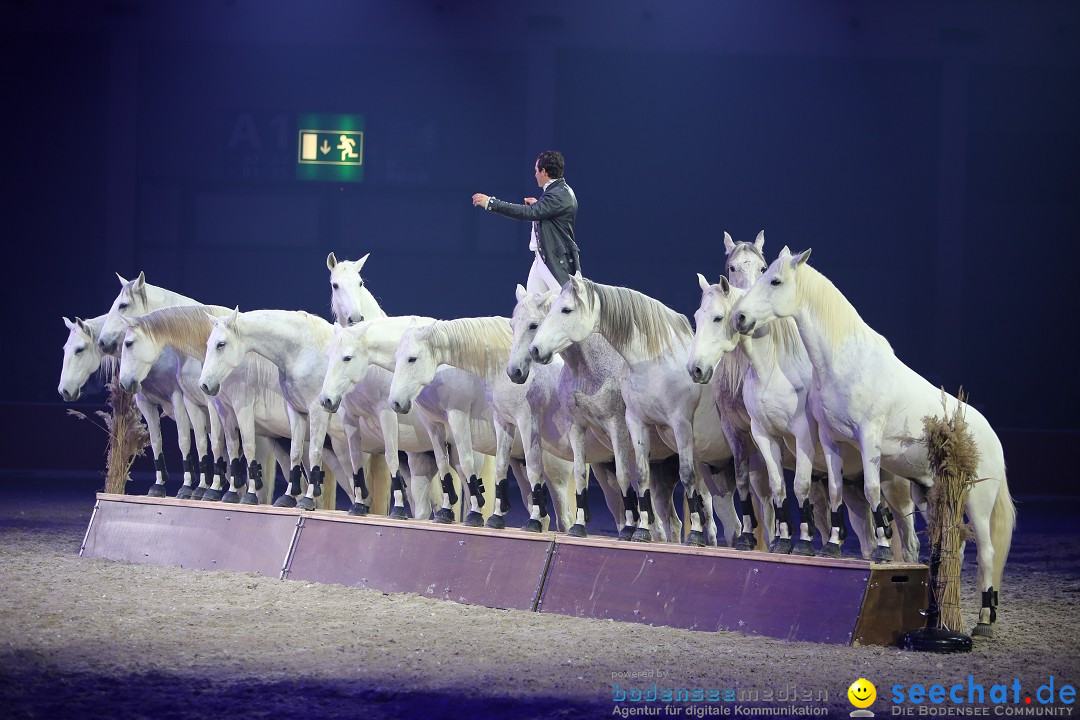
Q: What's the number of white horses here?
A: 12